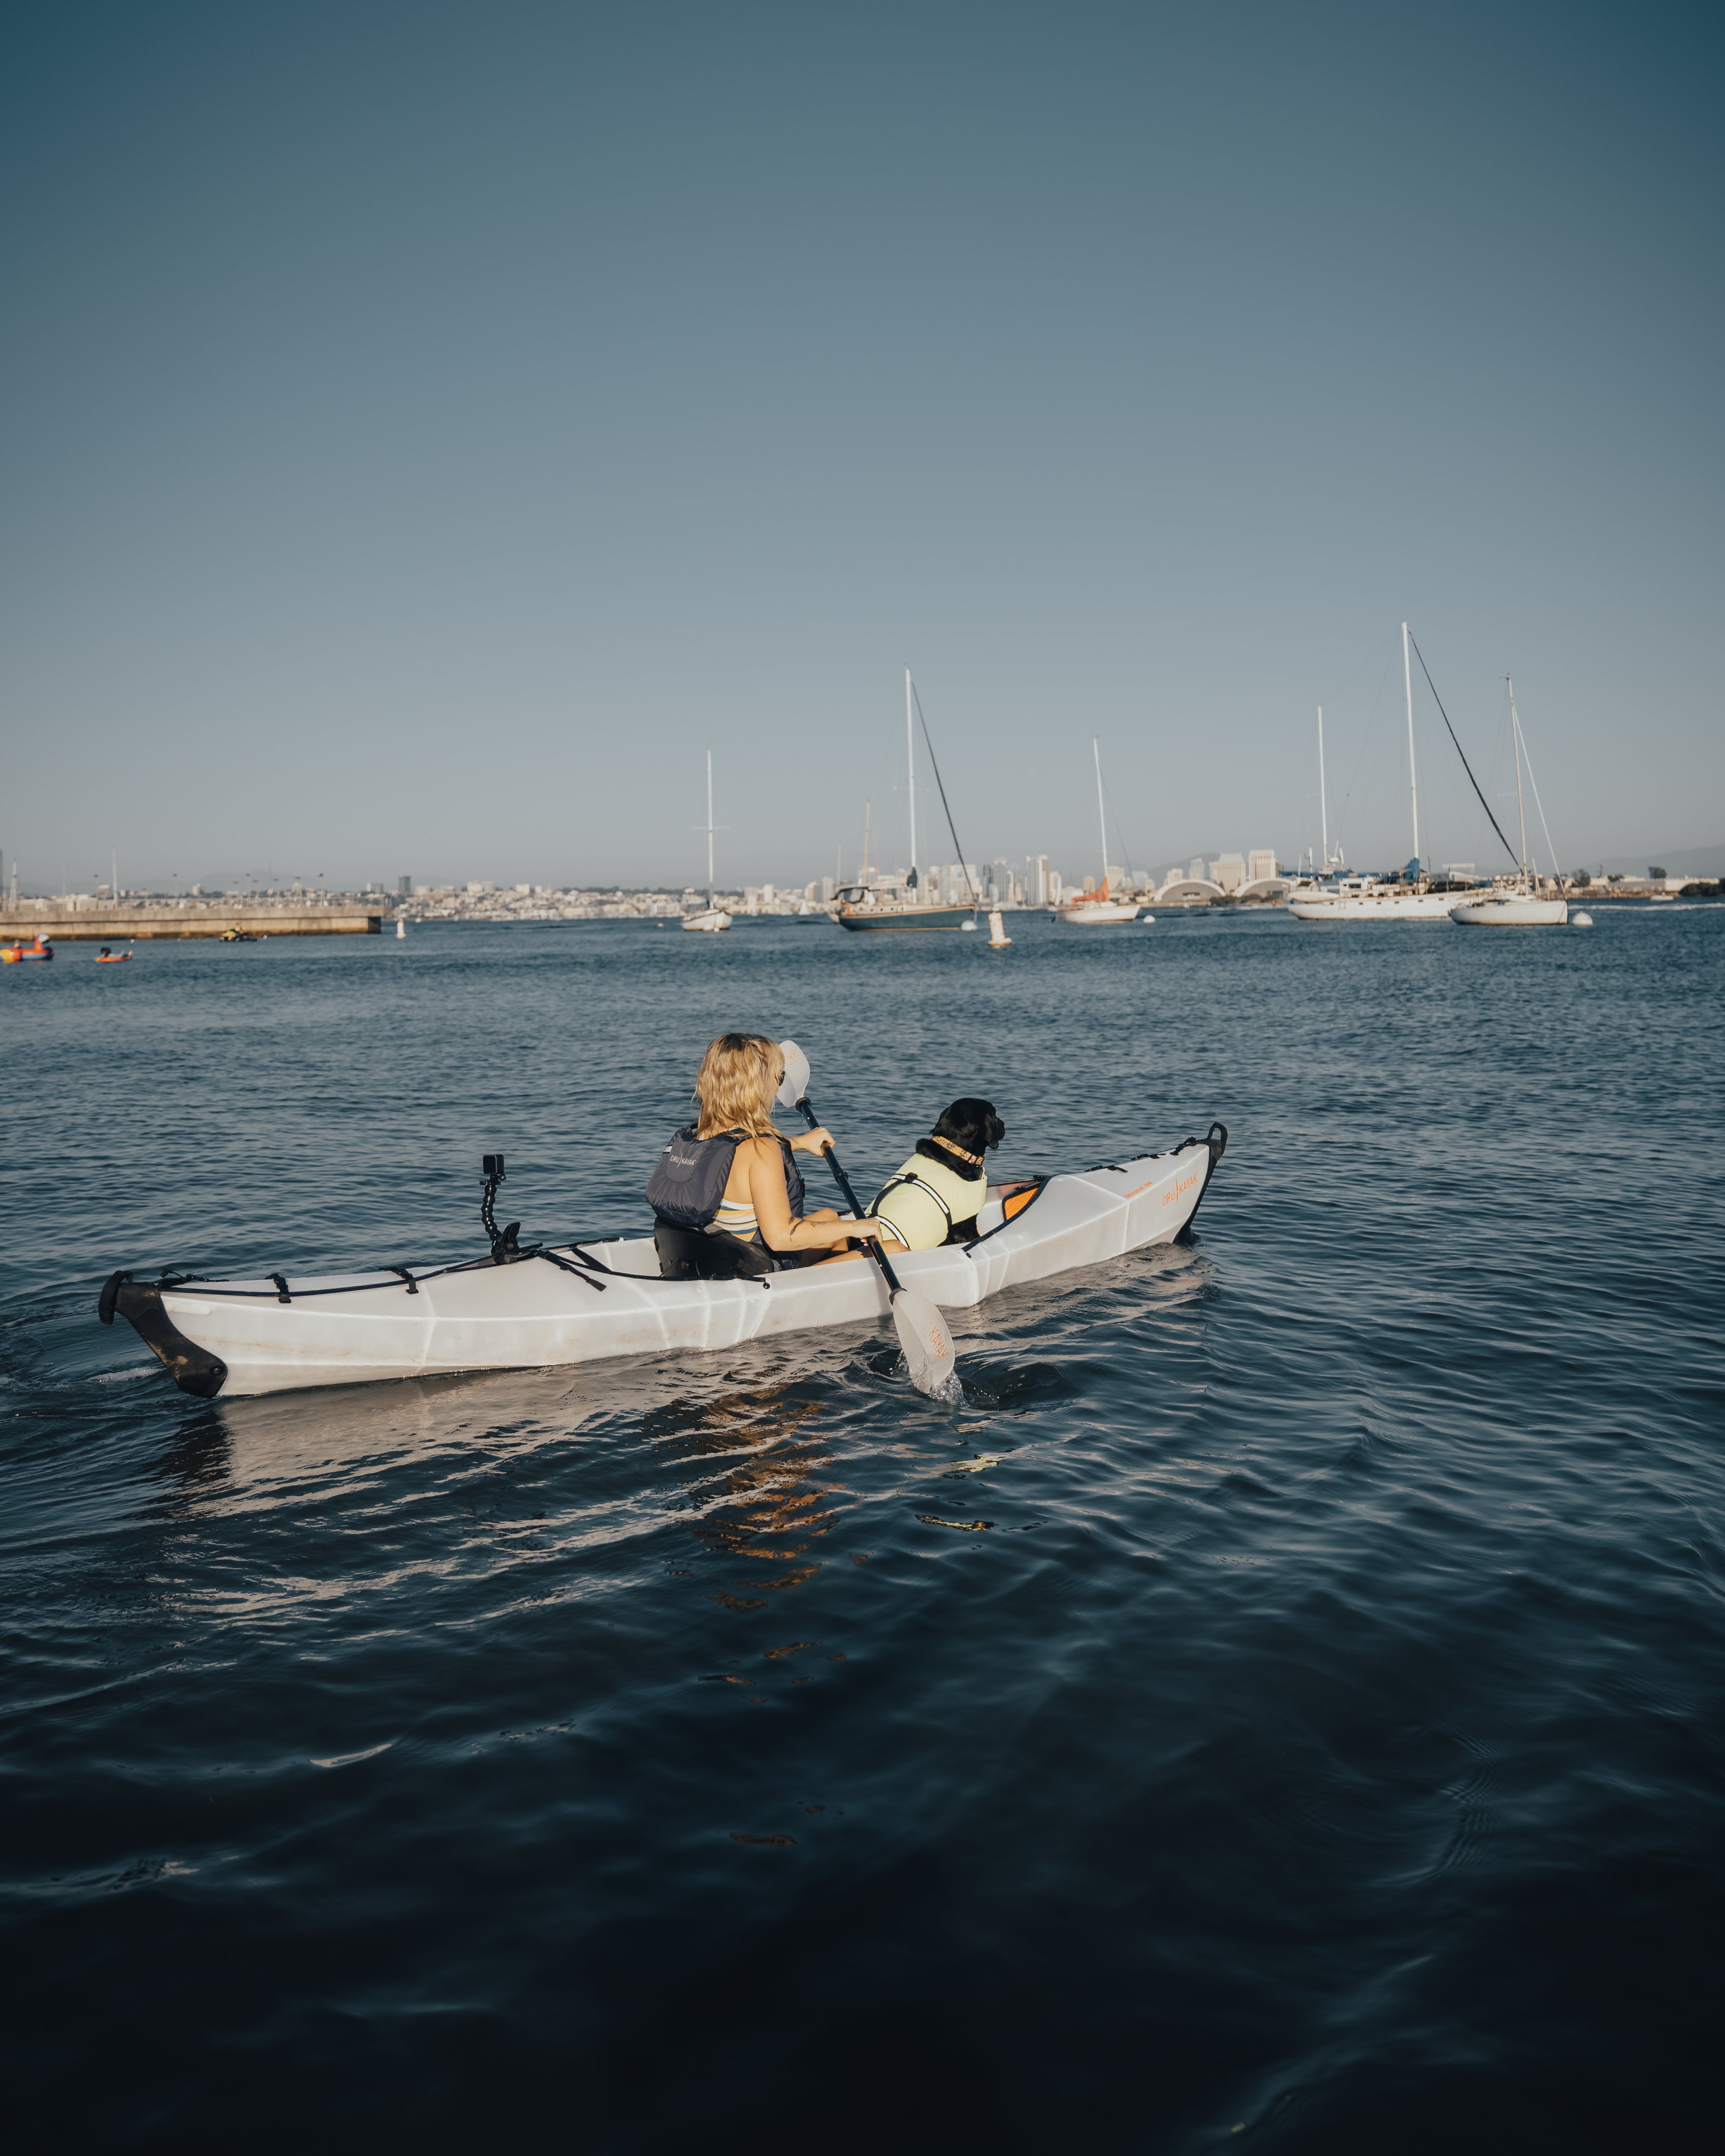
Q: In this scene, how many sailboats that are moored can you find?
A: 5